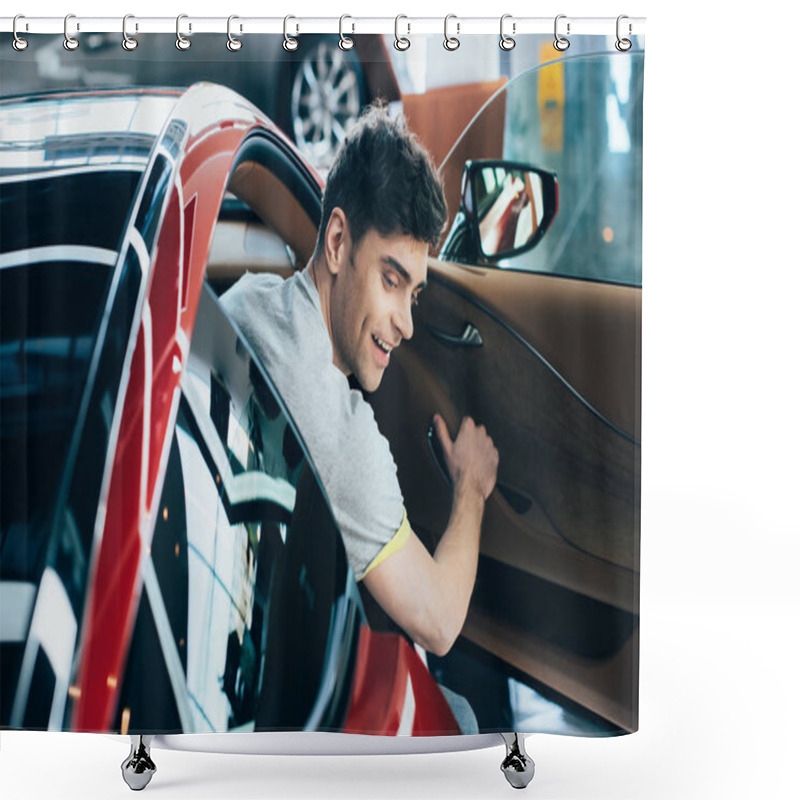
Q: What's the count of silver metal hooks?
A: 12